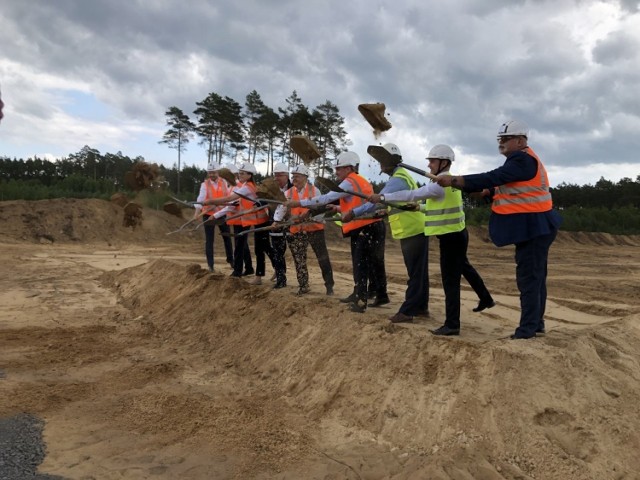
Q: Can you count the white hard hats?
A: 9